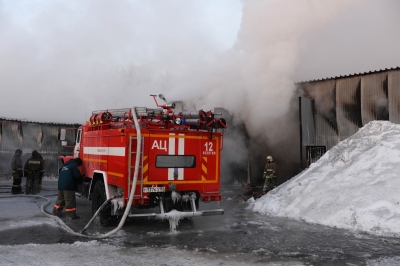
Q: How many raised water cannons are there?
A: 1